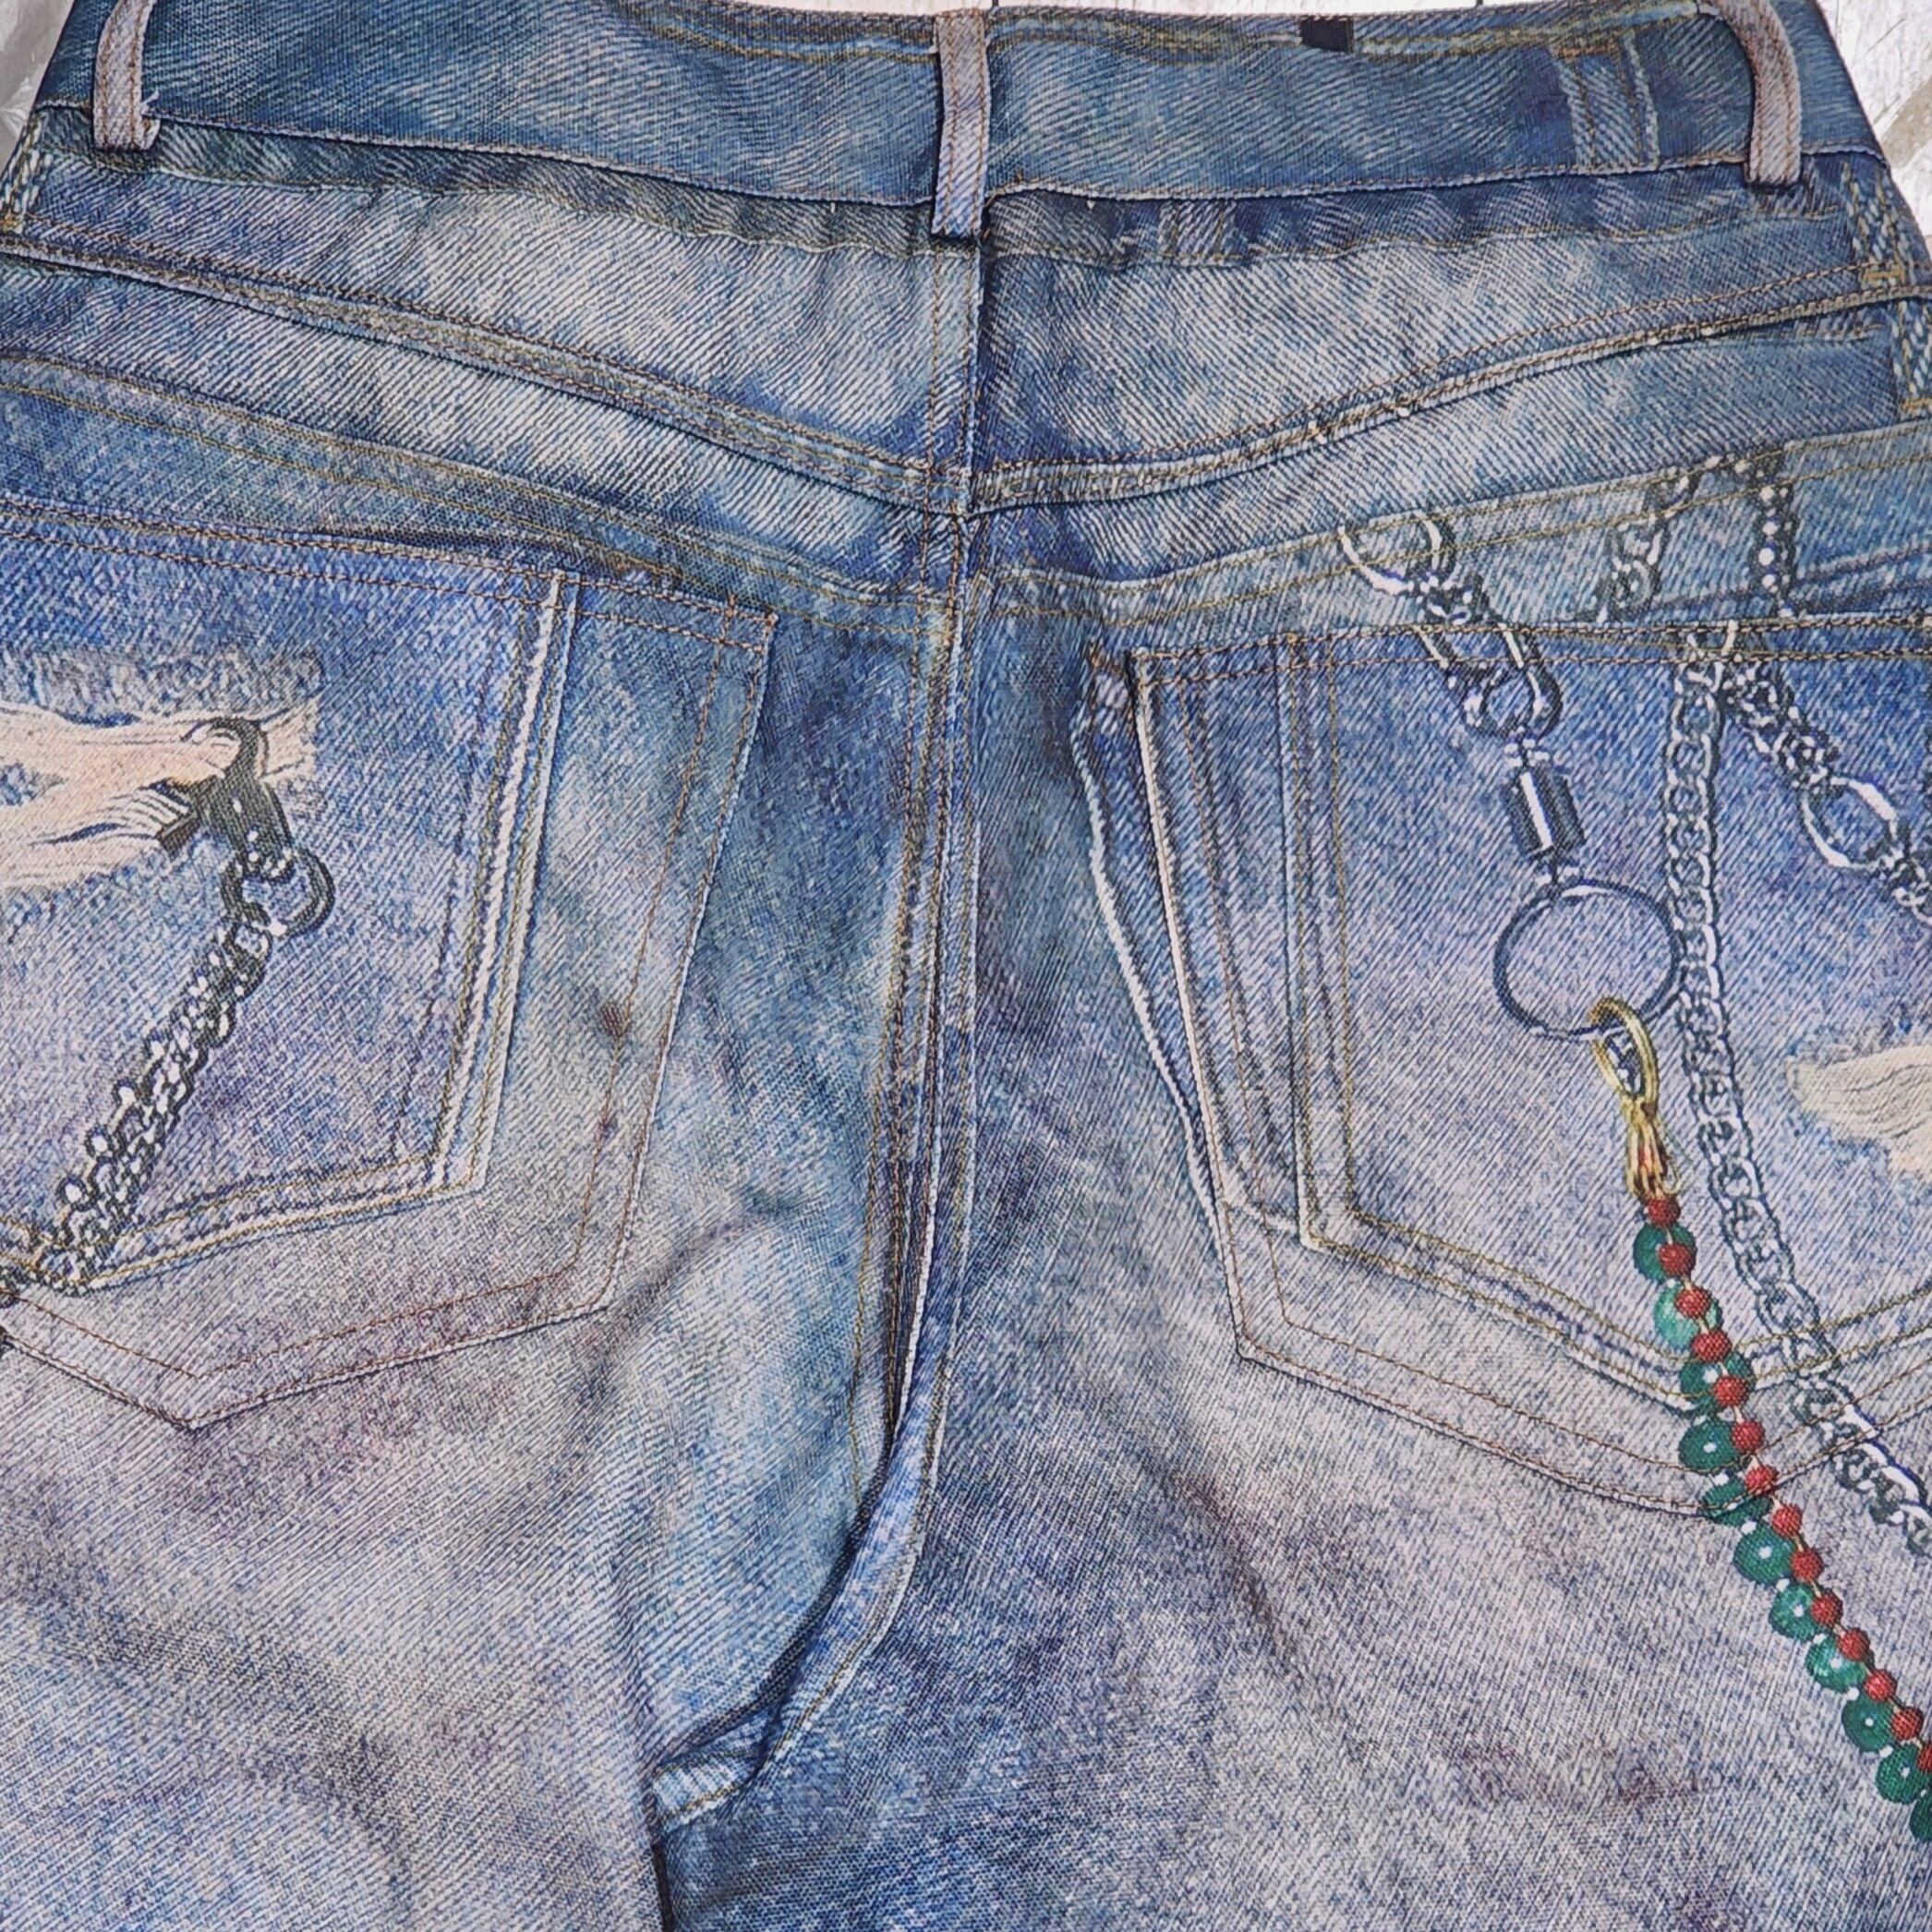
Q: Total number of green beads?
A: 11